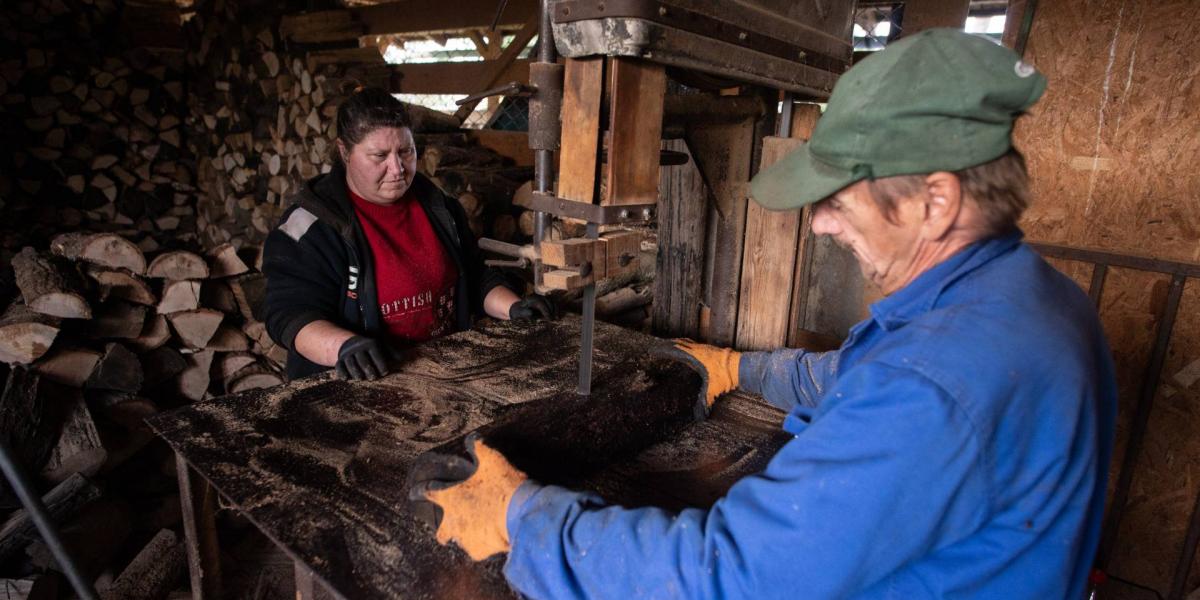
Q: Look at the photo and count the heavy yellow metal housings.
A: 0